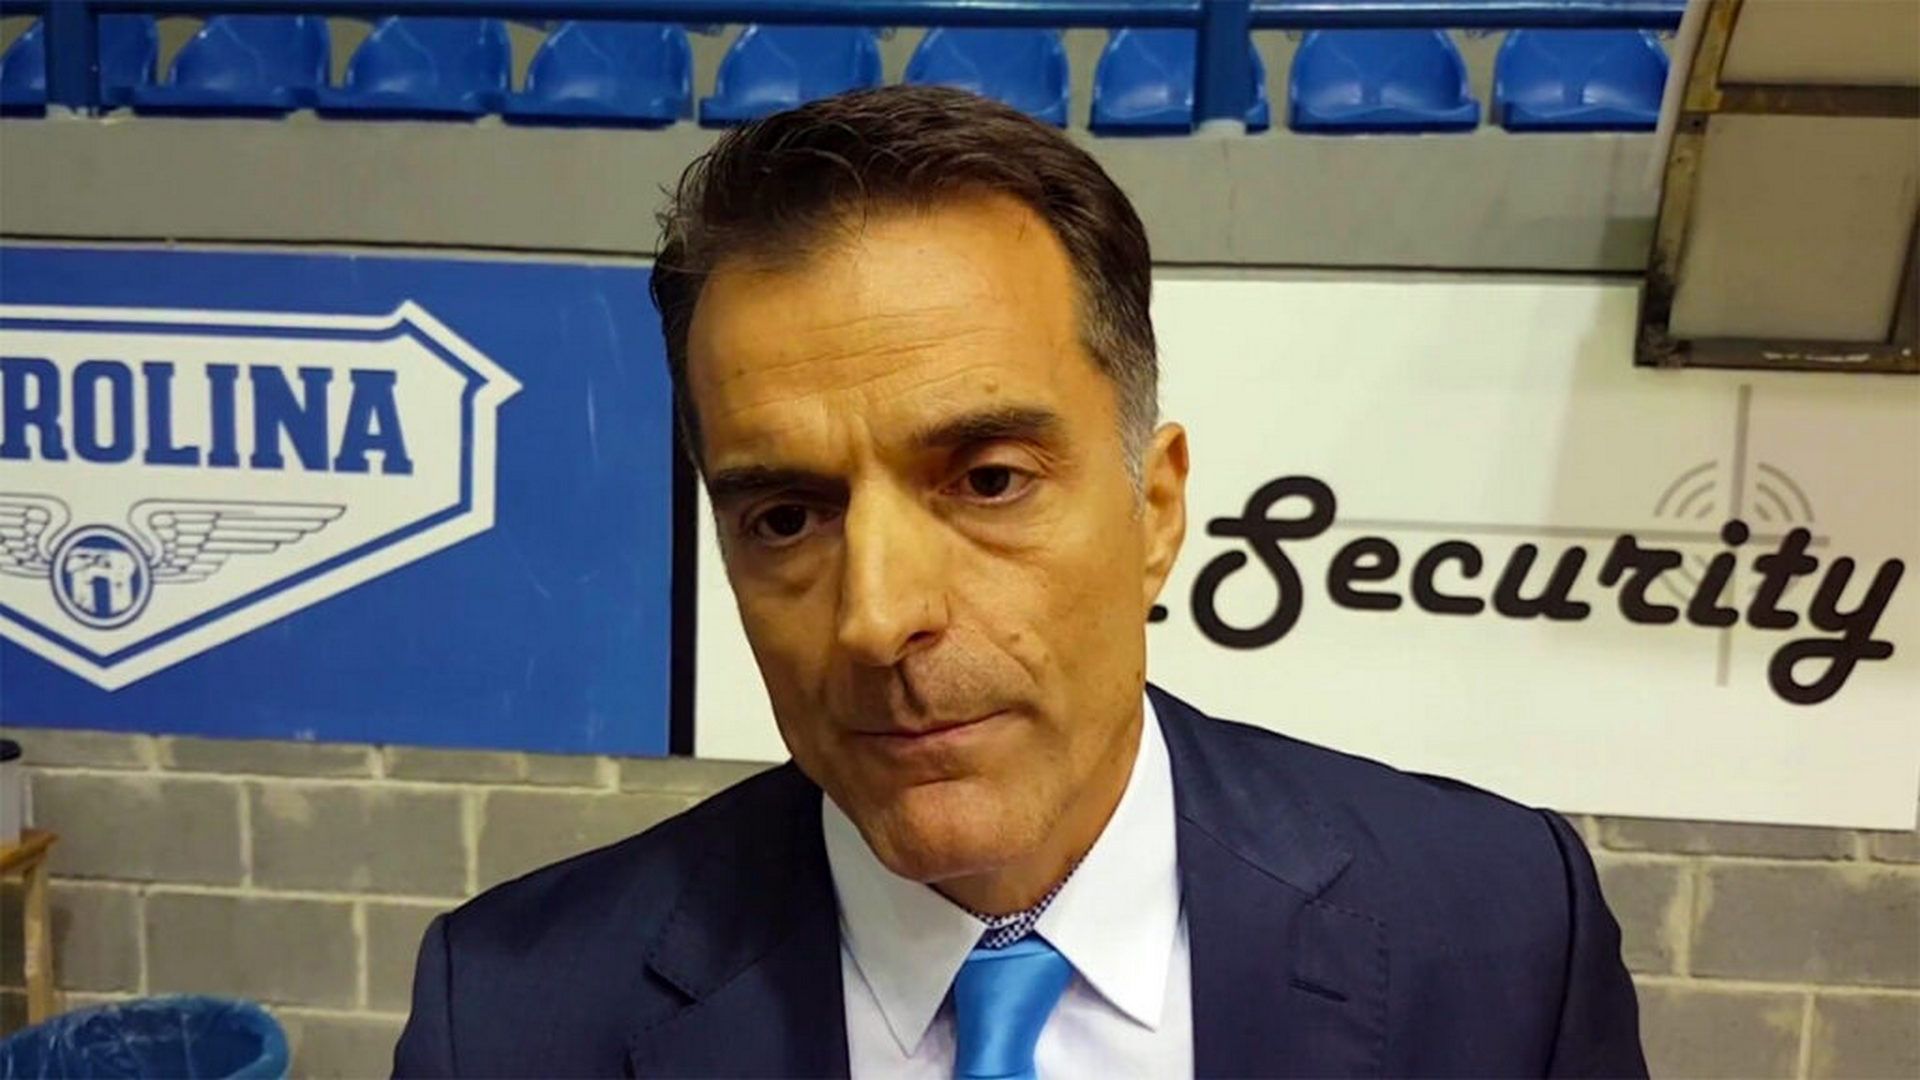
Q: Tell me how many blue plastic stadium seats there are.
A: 9